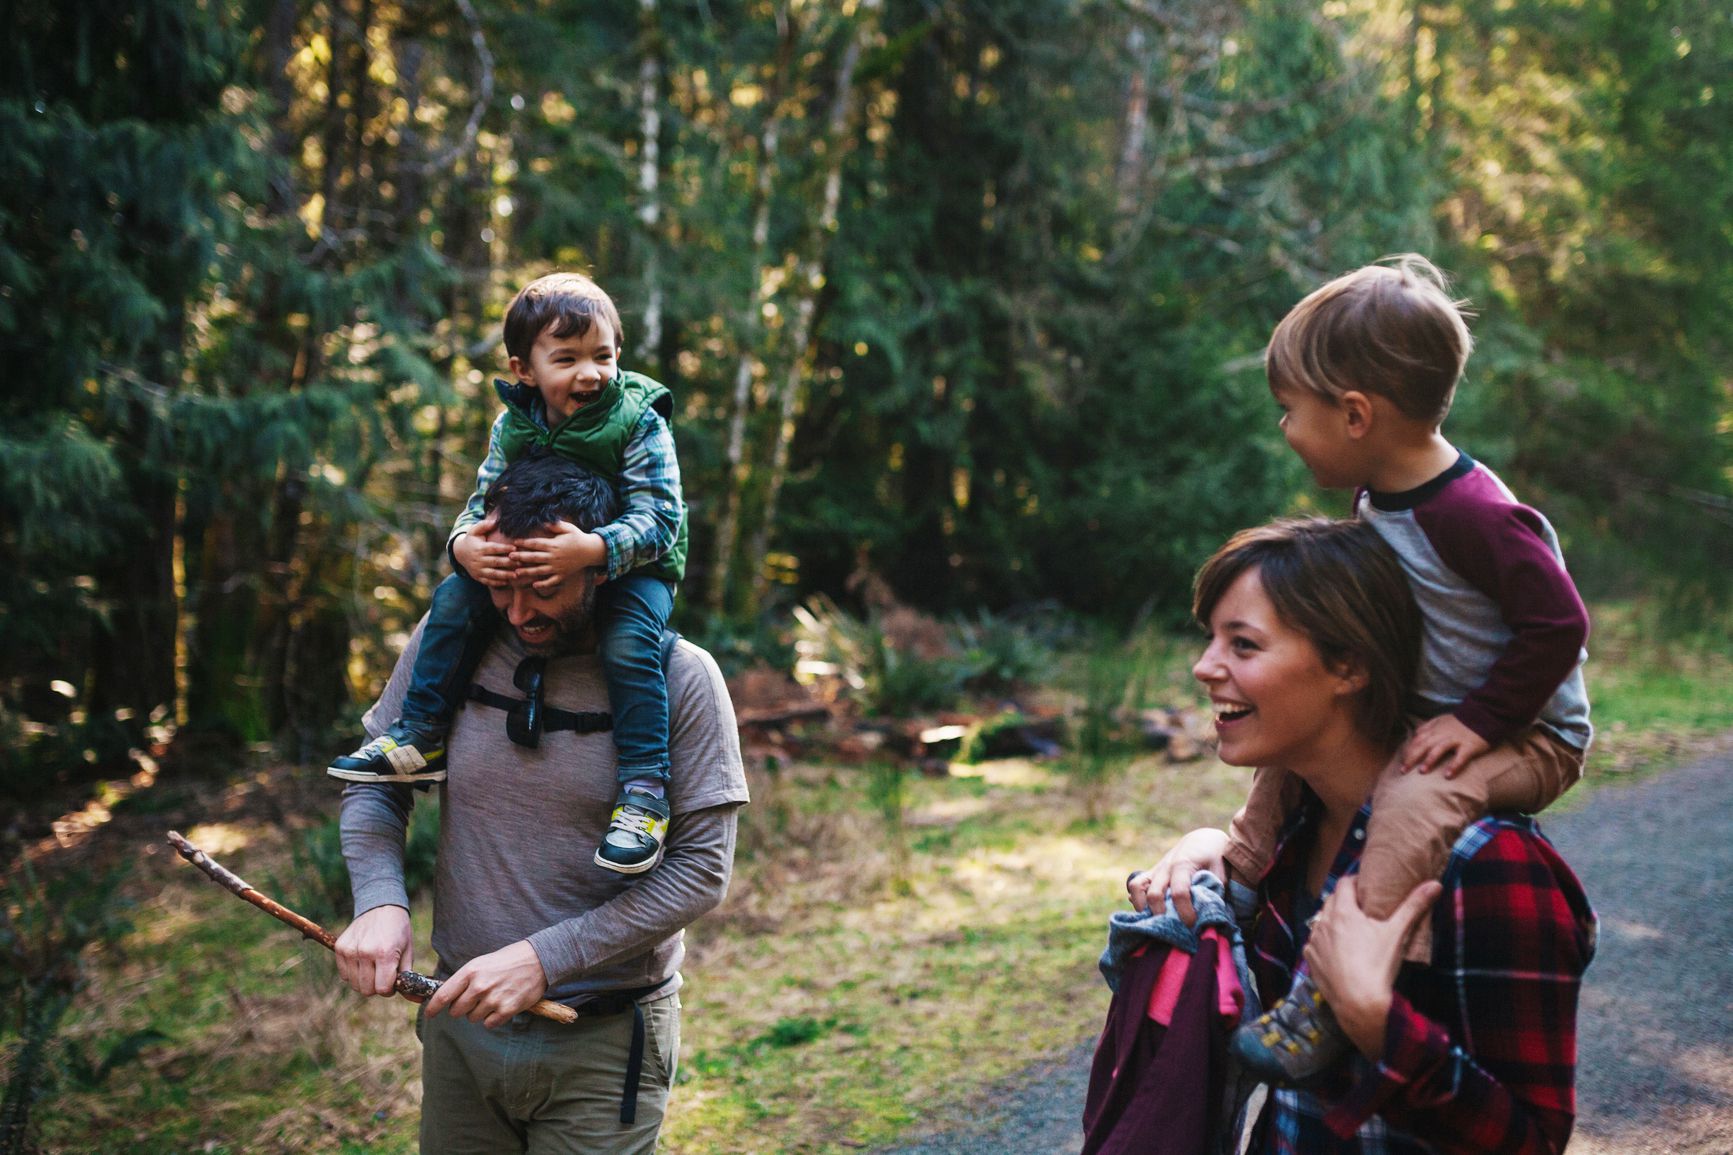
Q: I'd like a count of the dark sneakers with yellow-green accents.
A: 2